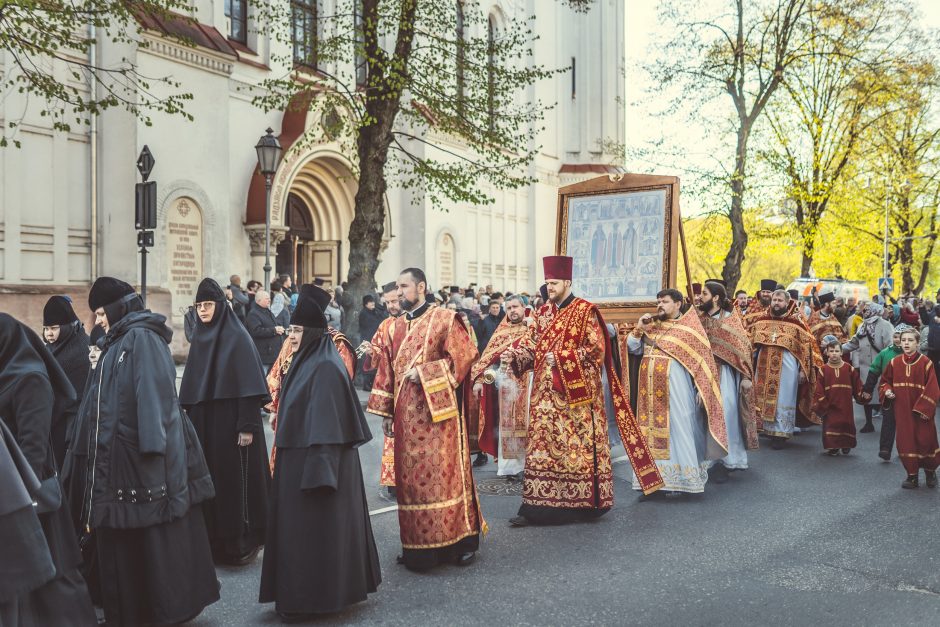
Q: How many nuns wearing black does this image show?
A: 7